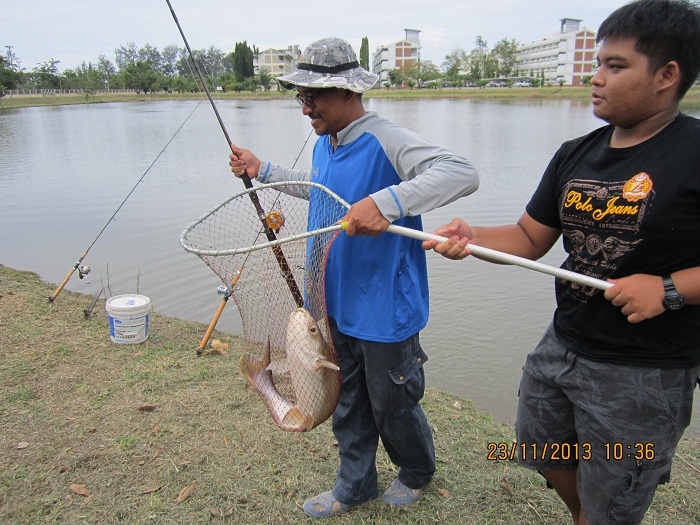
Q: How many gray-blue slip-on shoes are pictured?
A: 2